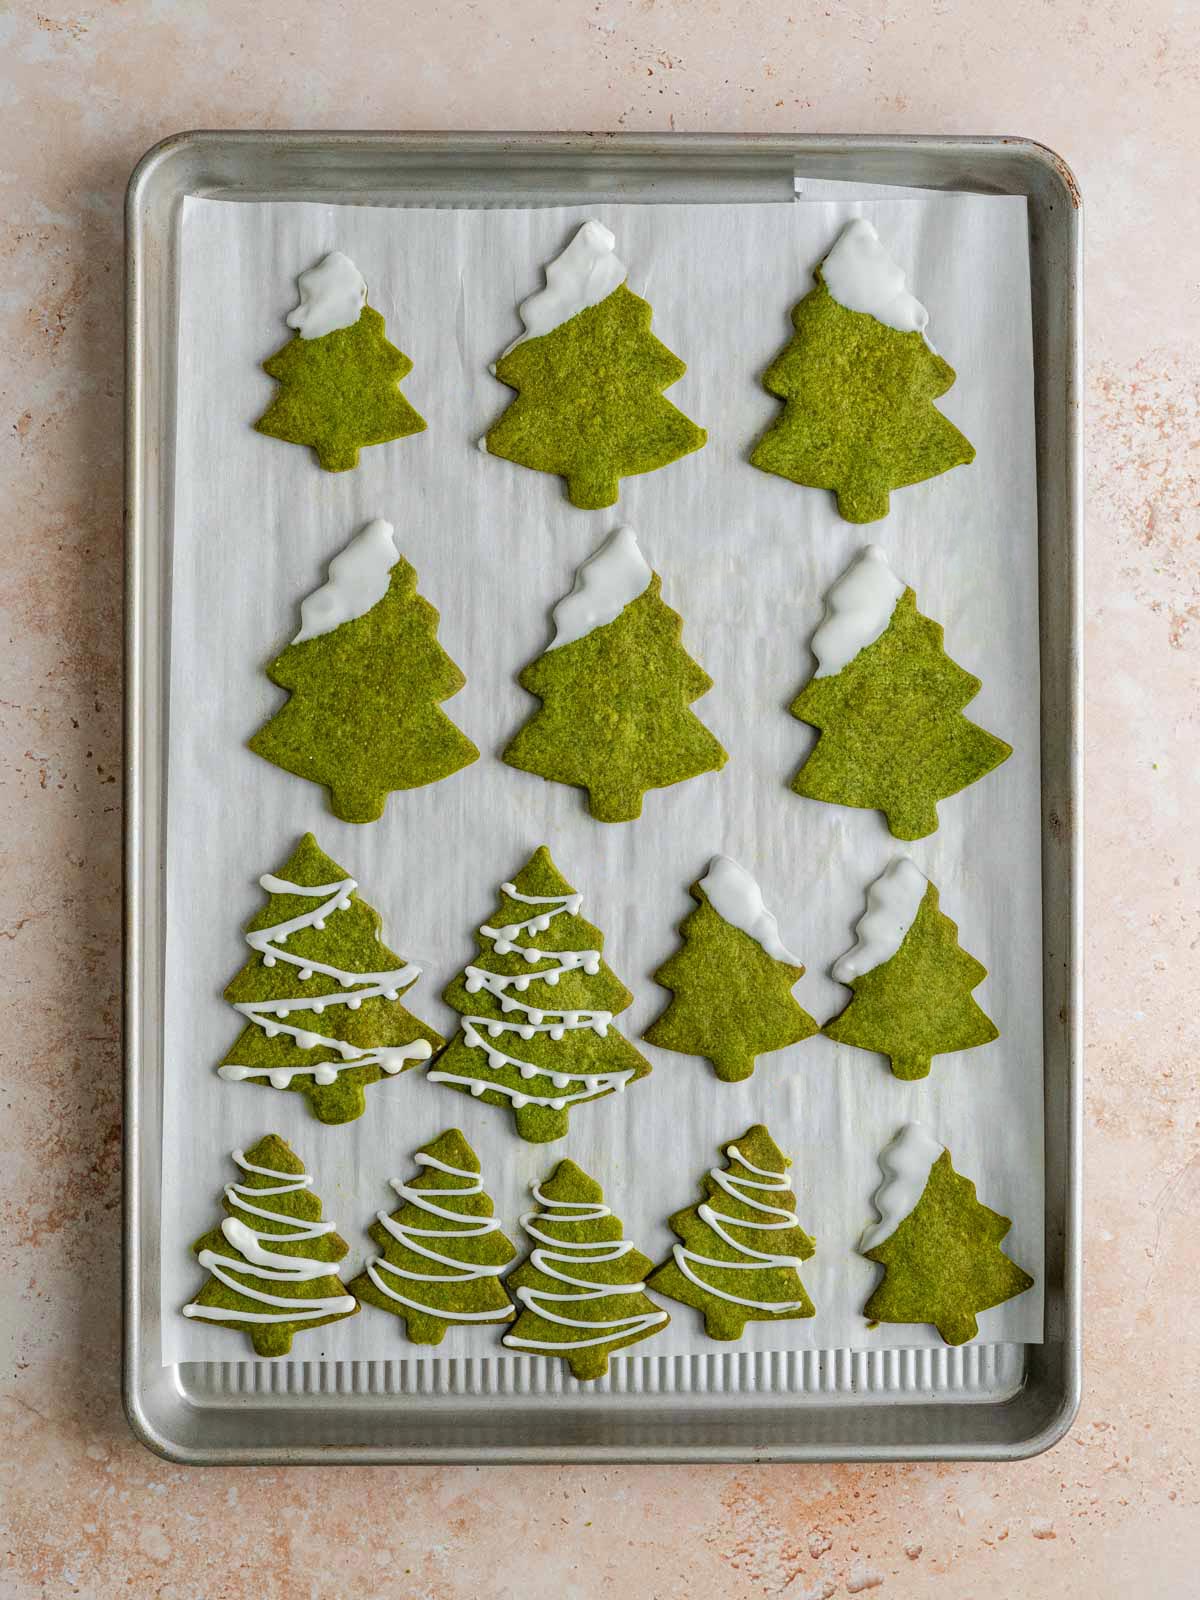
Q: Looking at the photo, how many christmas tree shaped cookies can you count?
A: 15